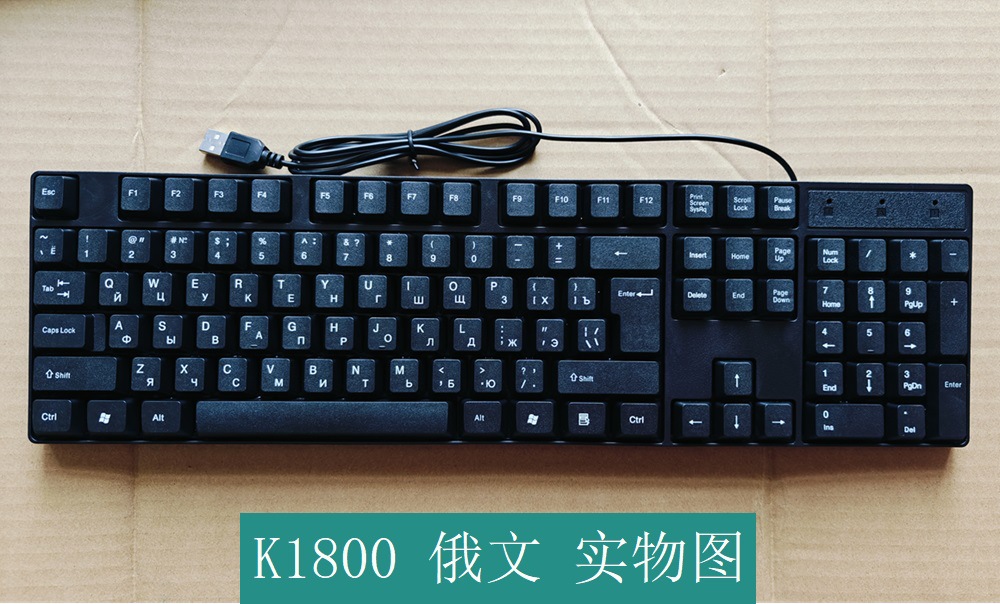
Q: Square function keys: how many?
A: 12